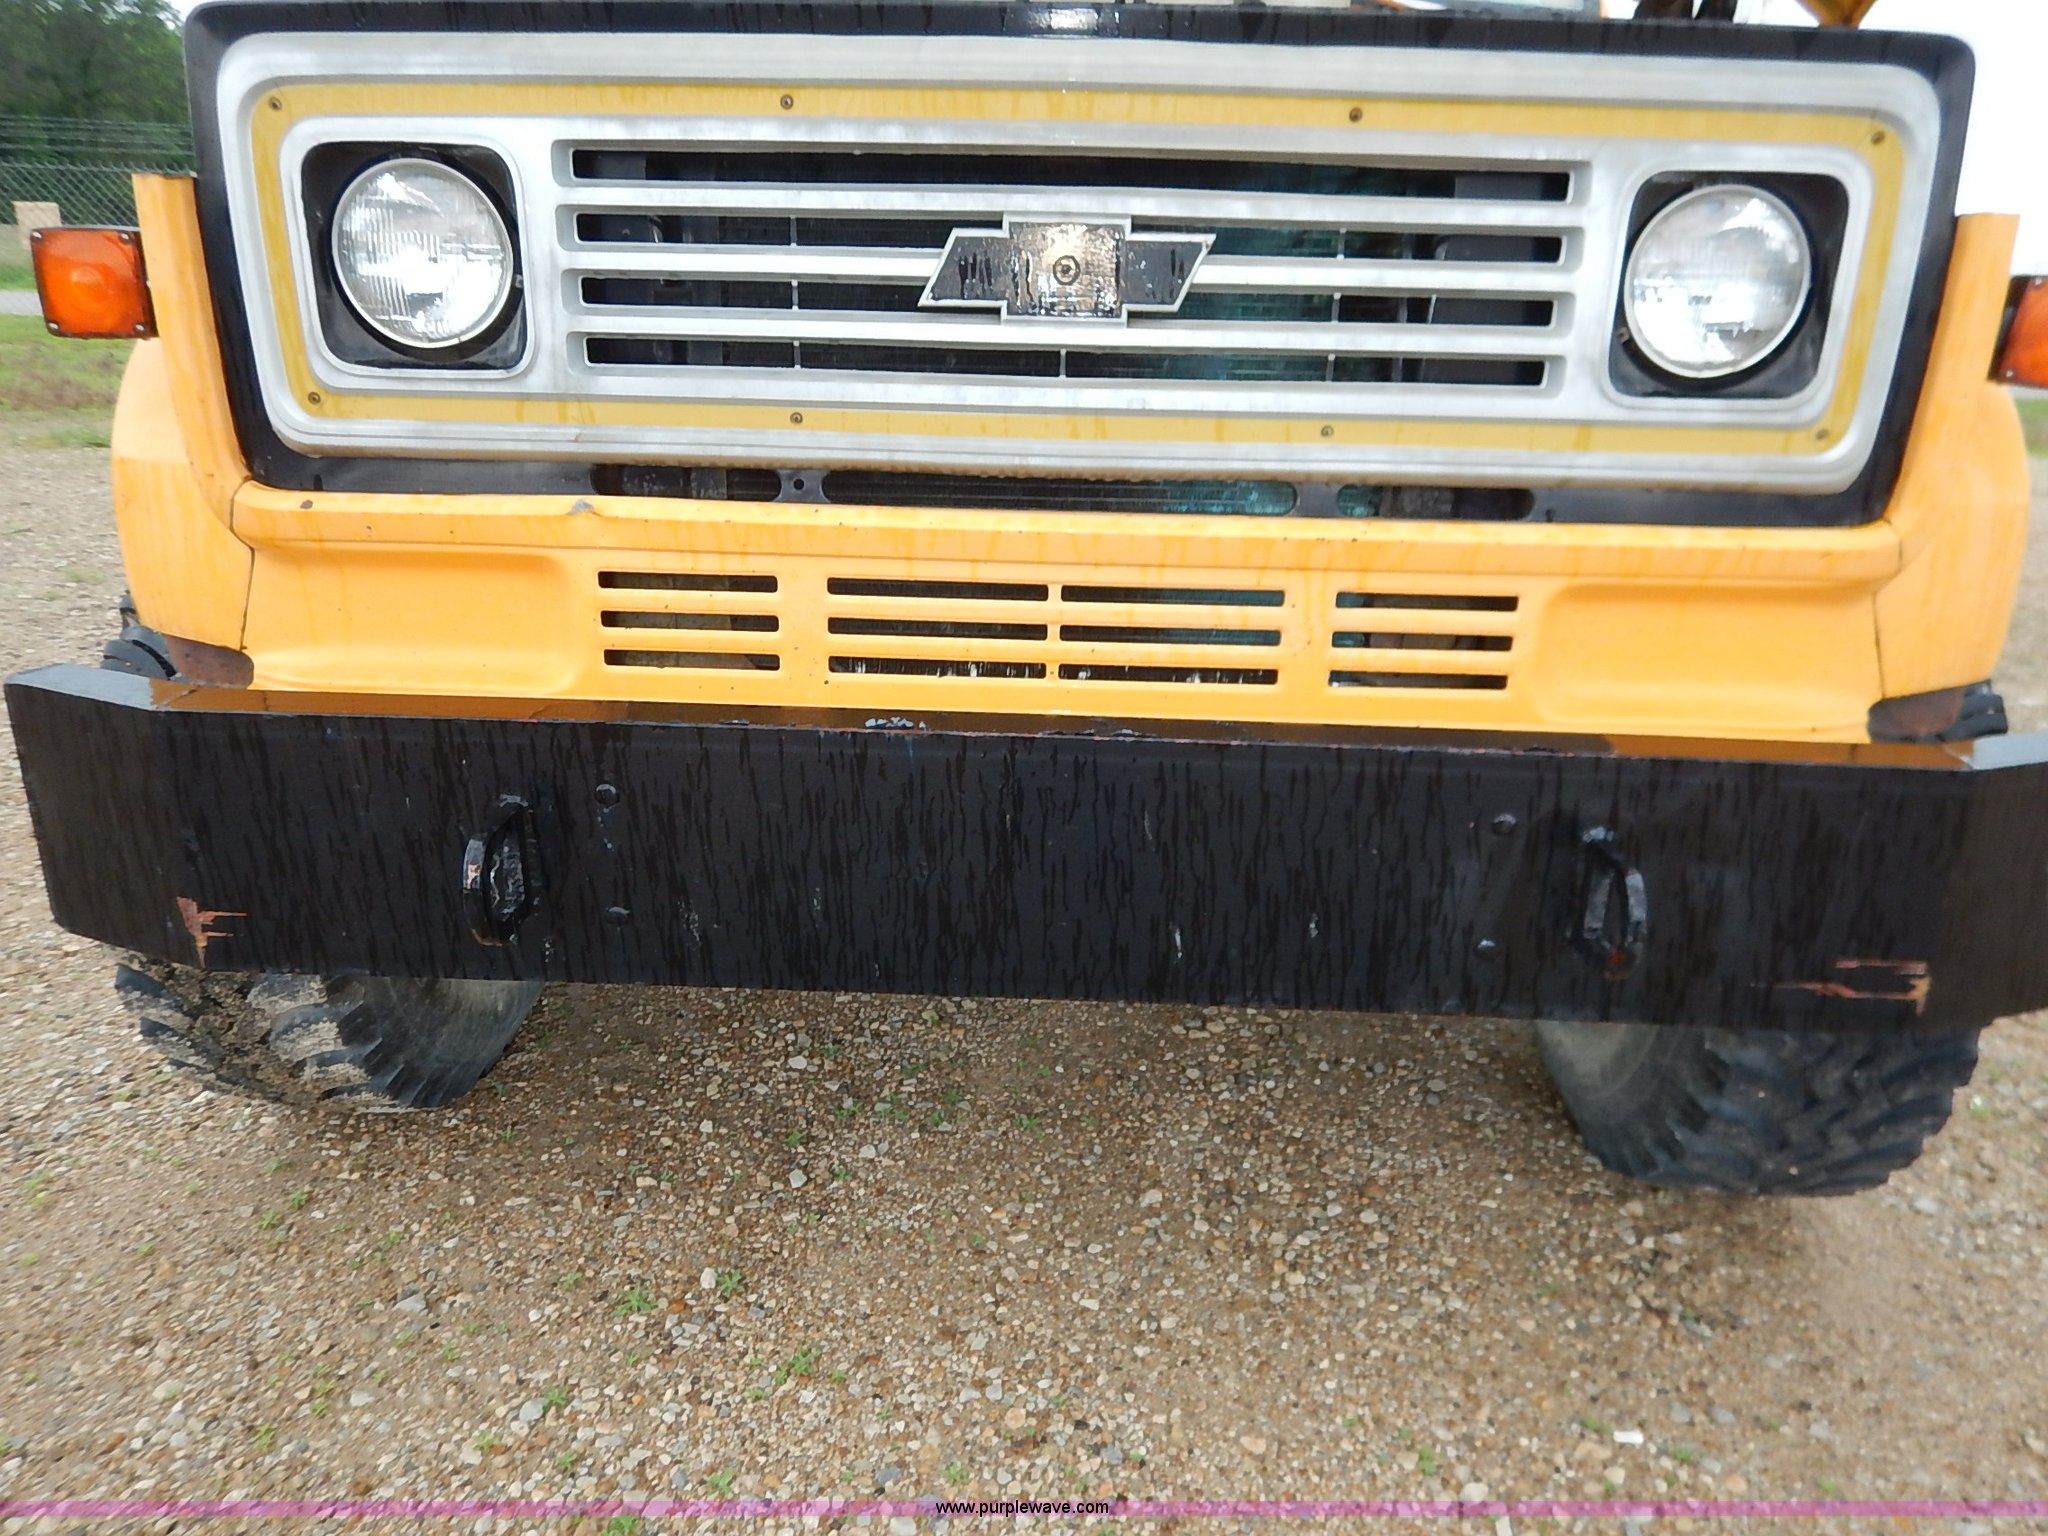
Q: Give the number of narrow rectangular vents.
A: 12